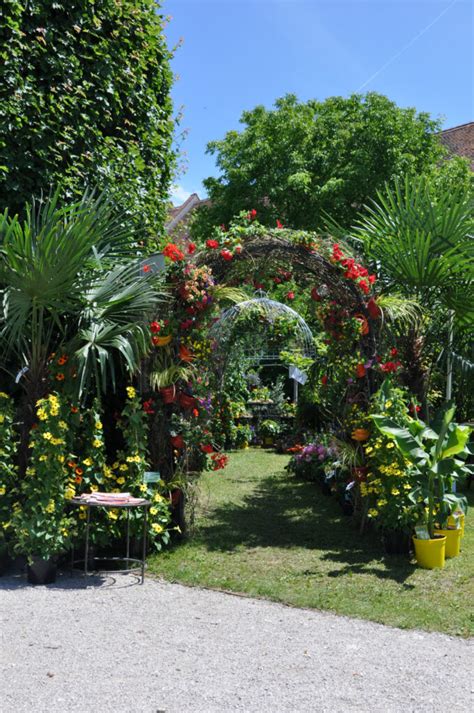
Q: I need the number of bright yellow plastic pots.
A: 3